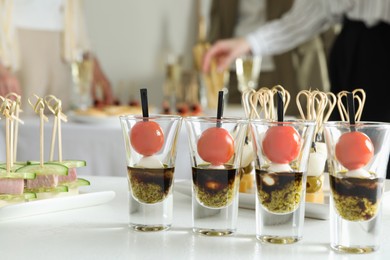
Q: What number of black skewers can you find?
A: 4